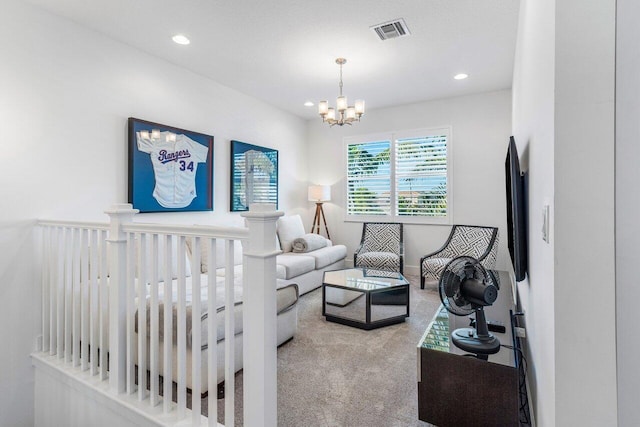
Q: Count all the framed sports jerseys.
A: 2